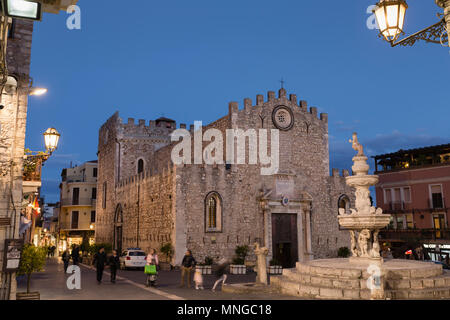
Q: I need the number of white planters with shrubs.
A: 3